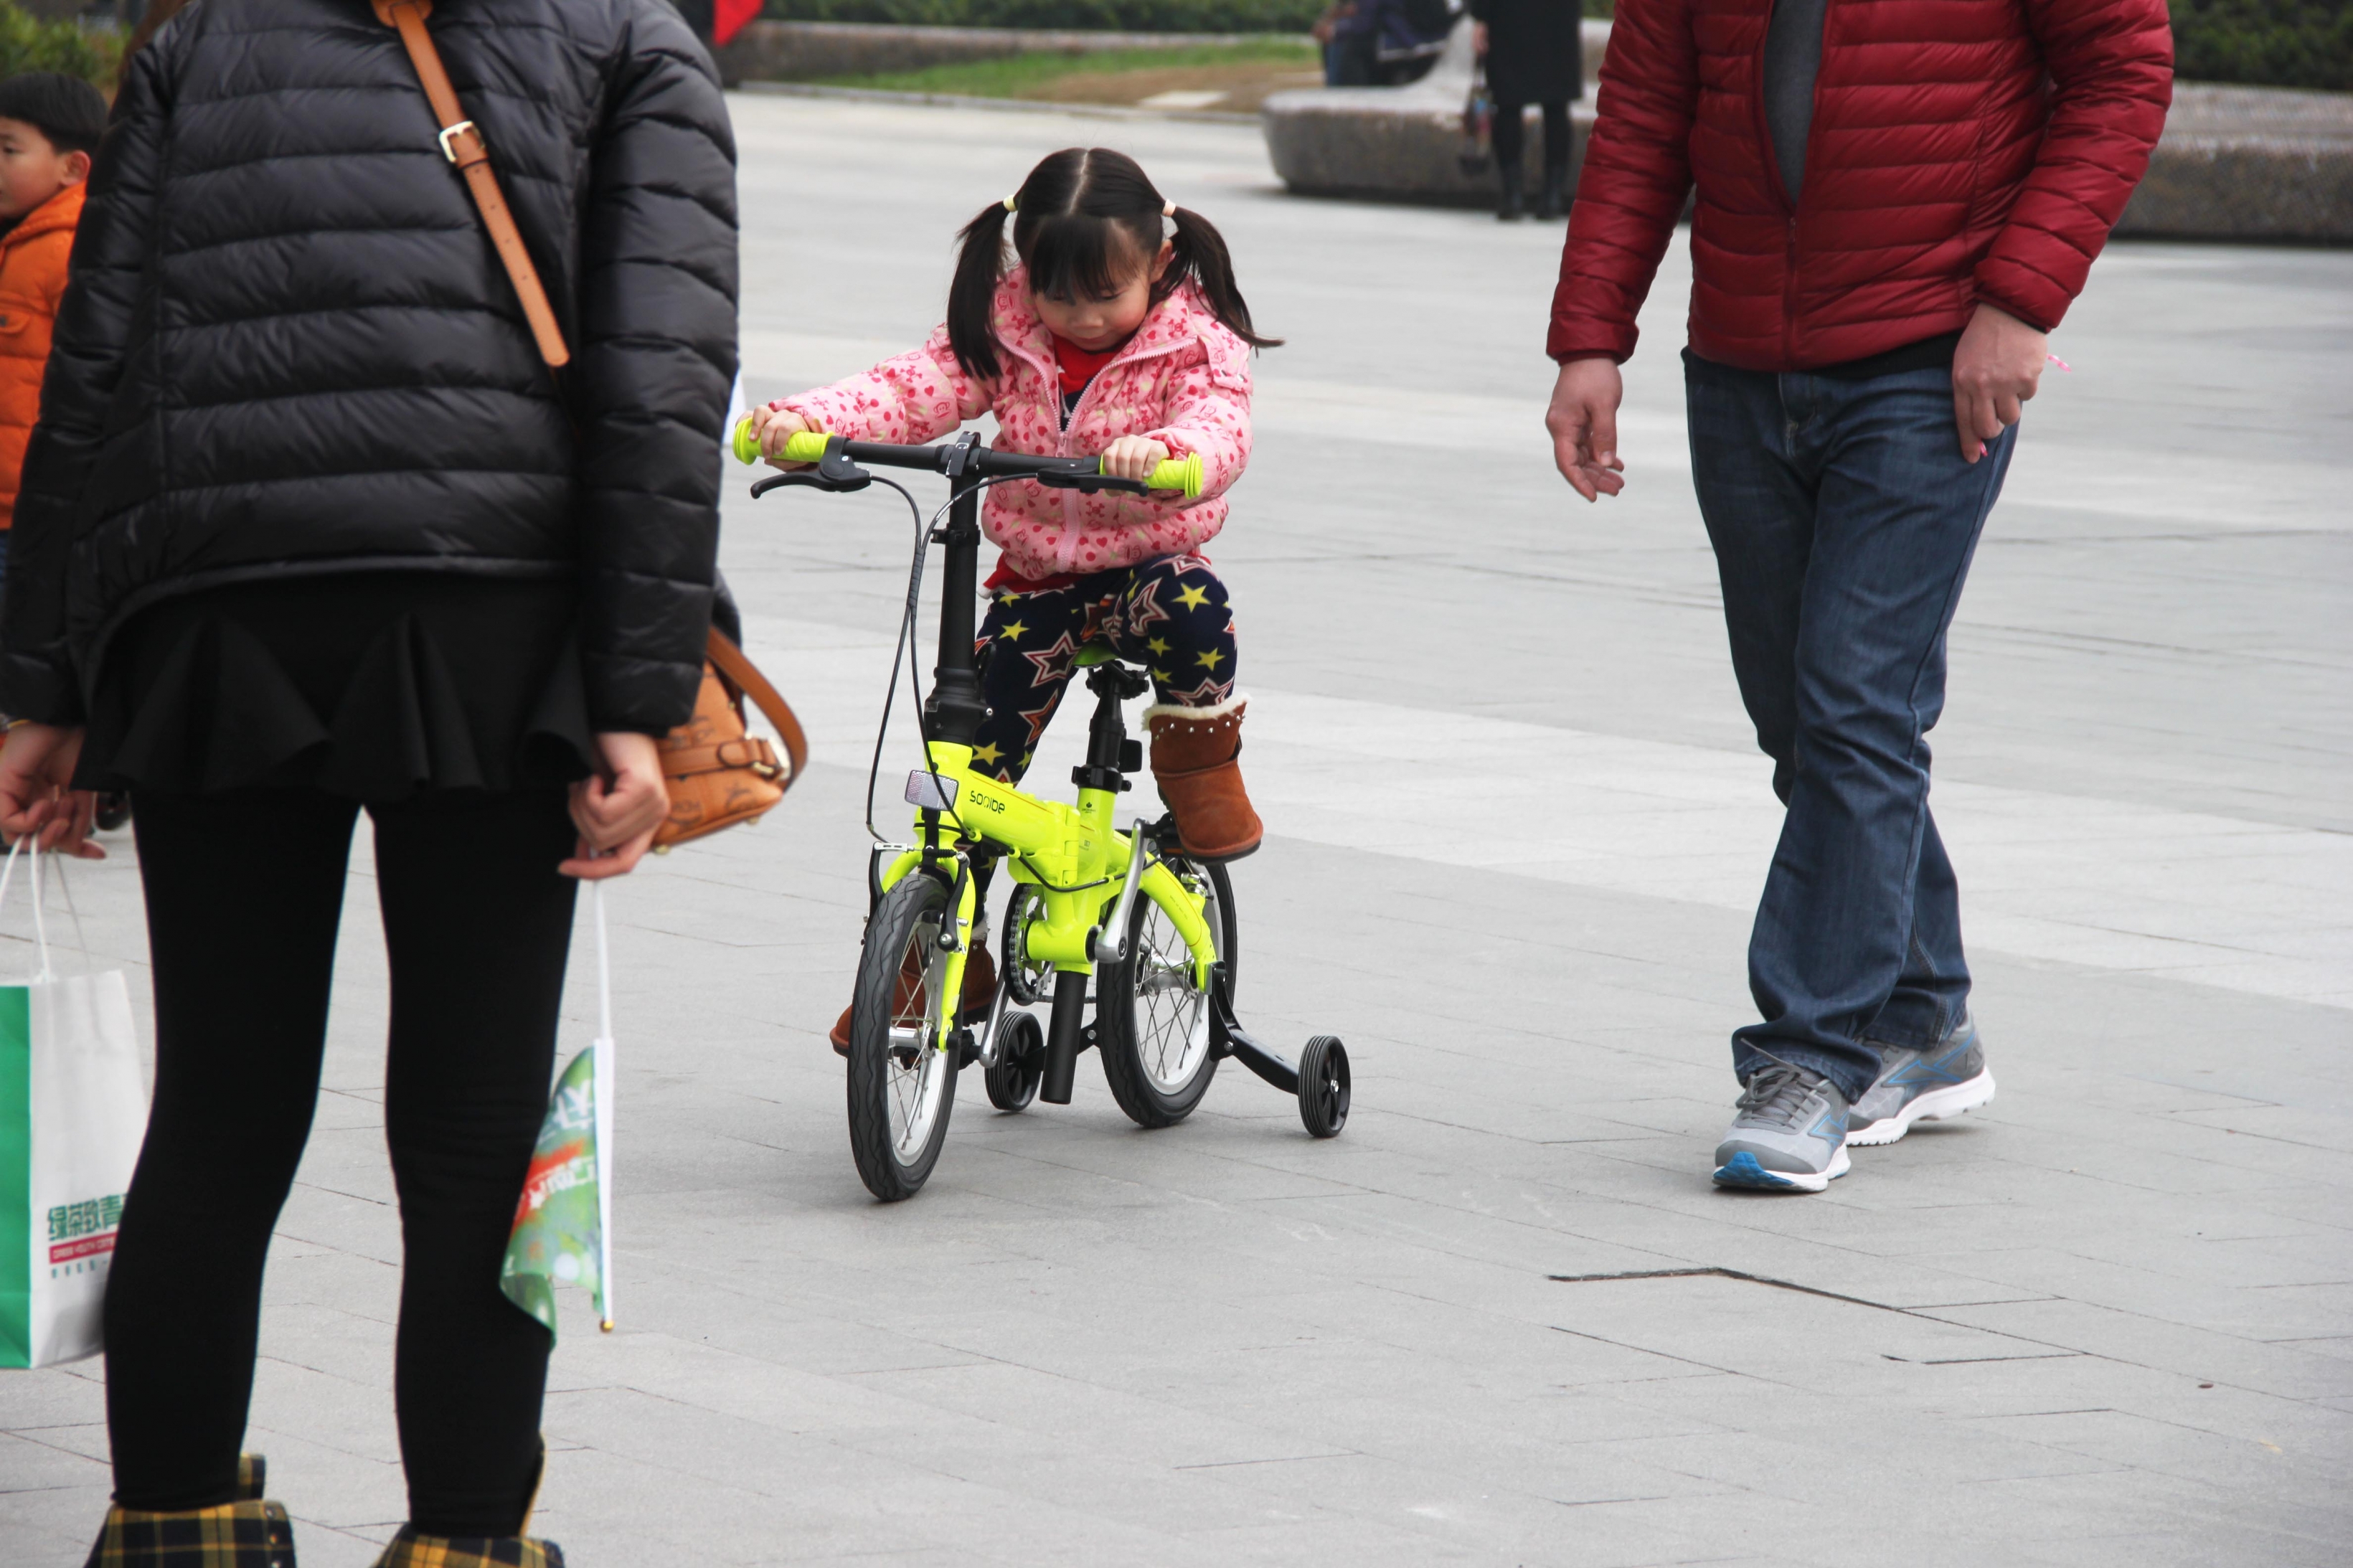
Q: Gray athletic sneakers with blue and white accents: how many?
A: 2